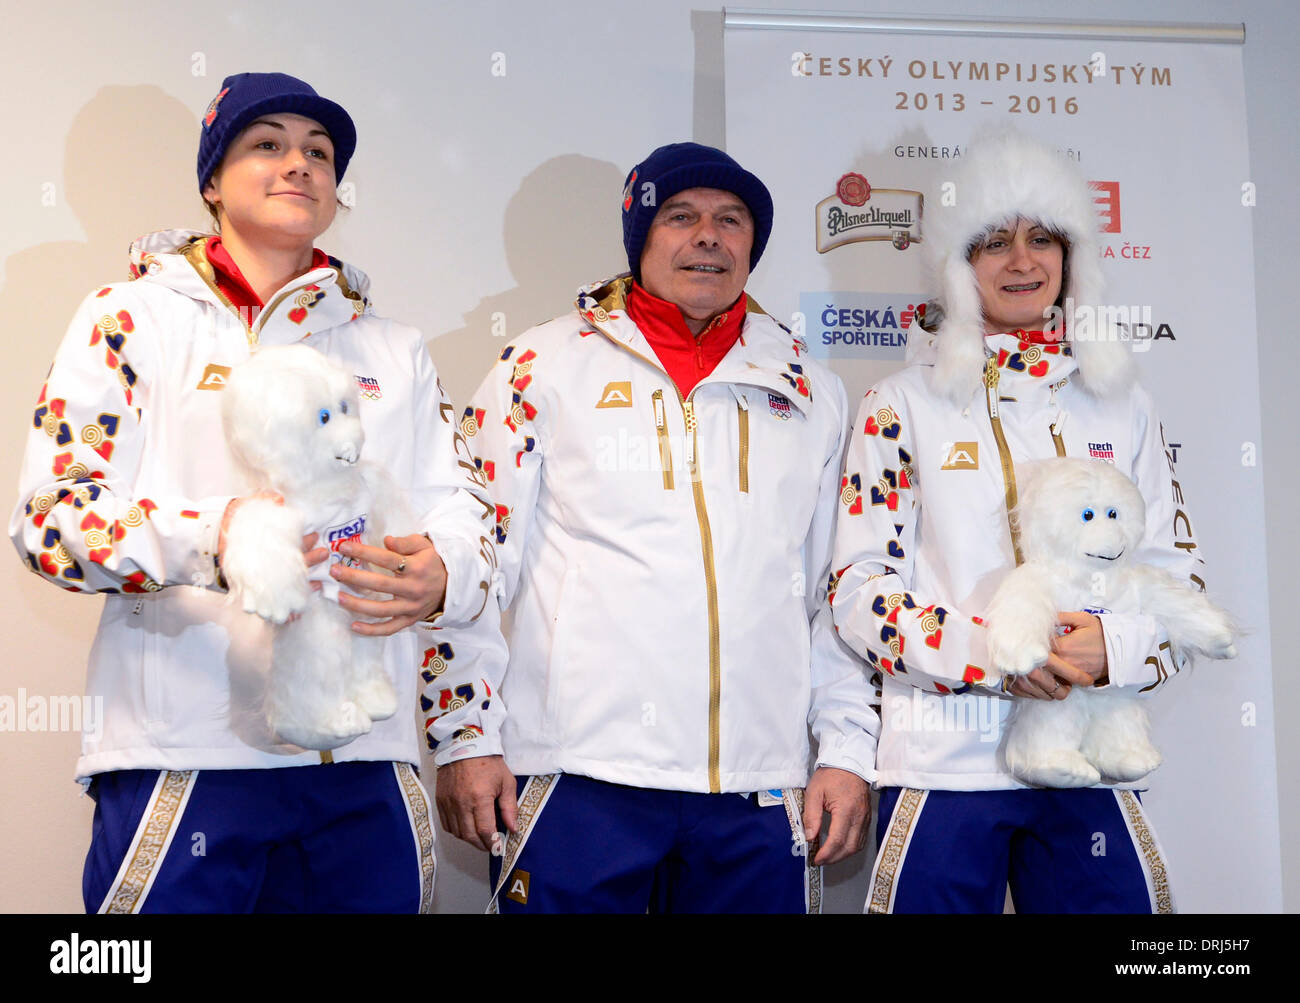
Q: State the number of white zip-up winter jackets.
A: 3